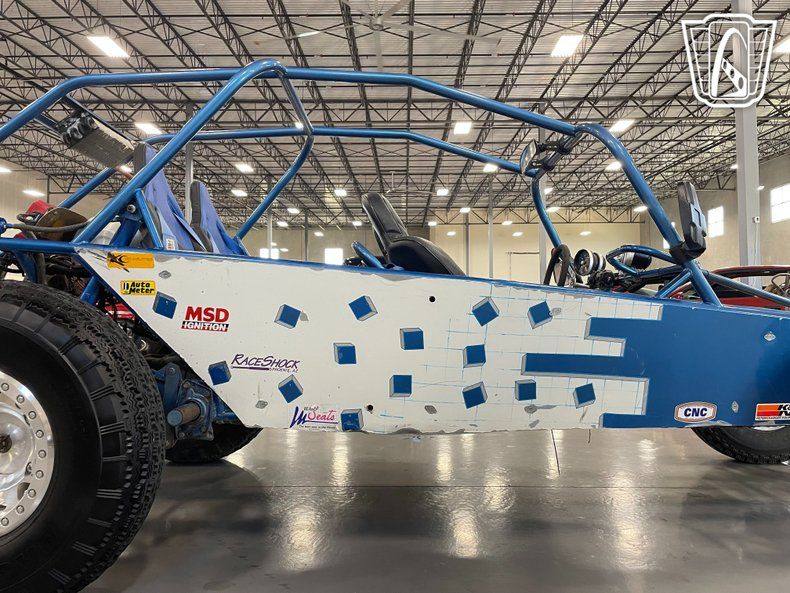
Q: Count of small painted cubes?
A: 15